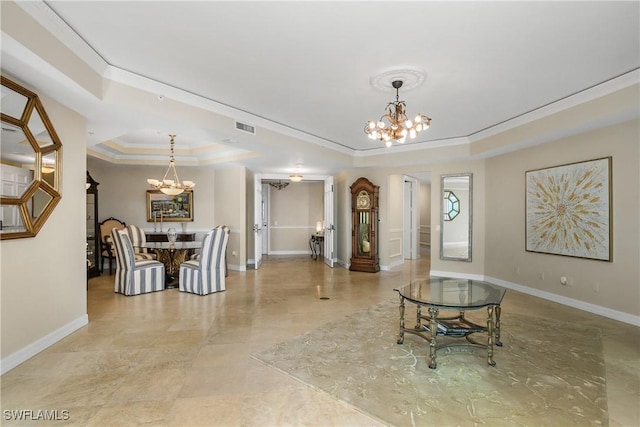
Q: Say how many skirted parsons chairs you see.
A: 4